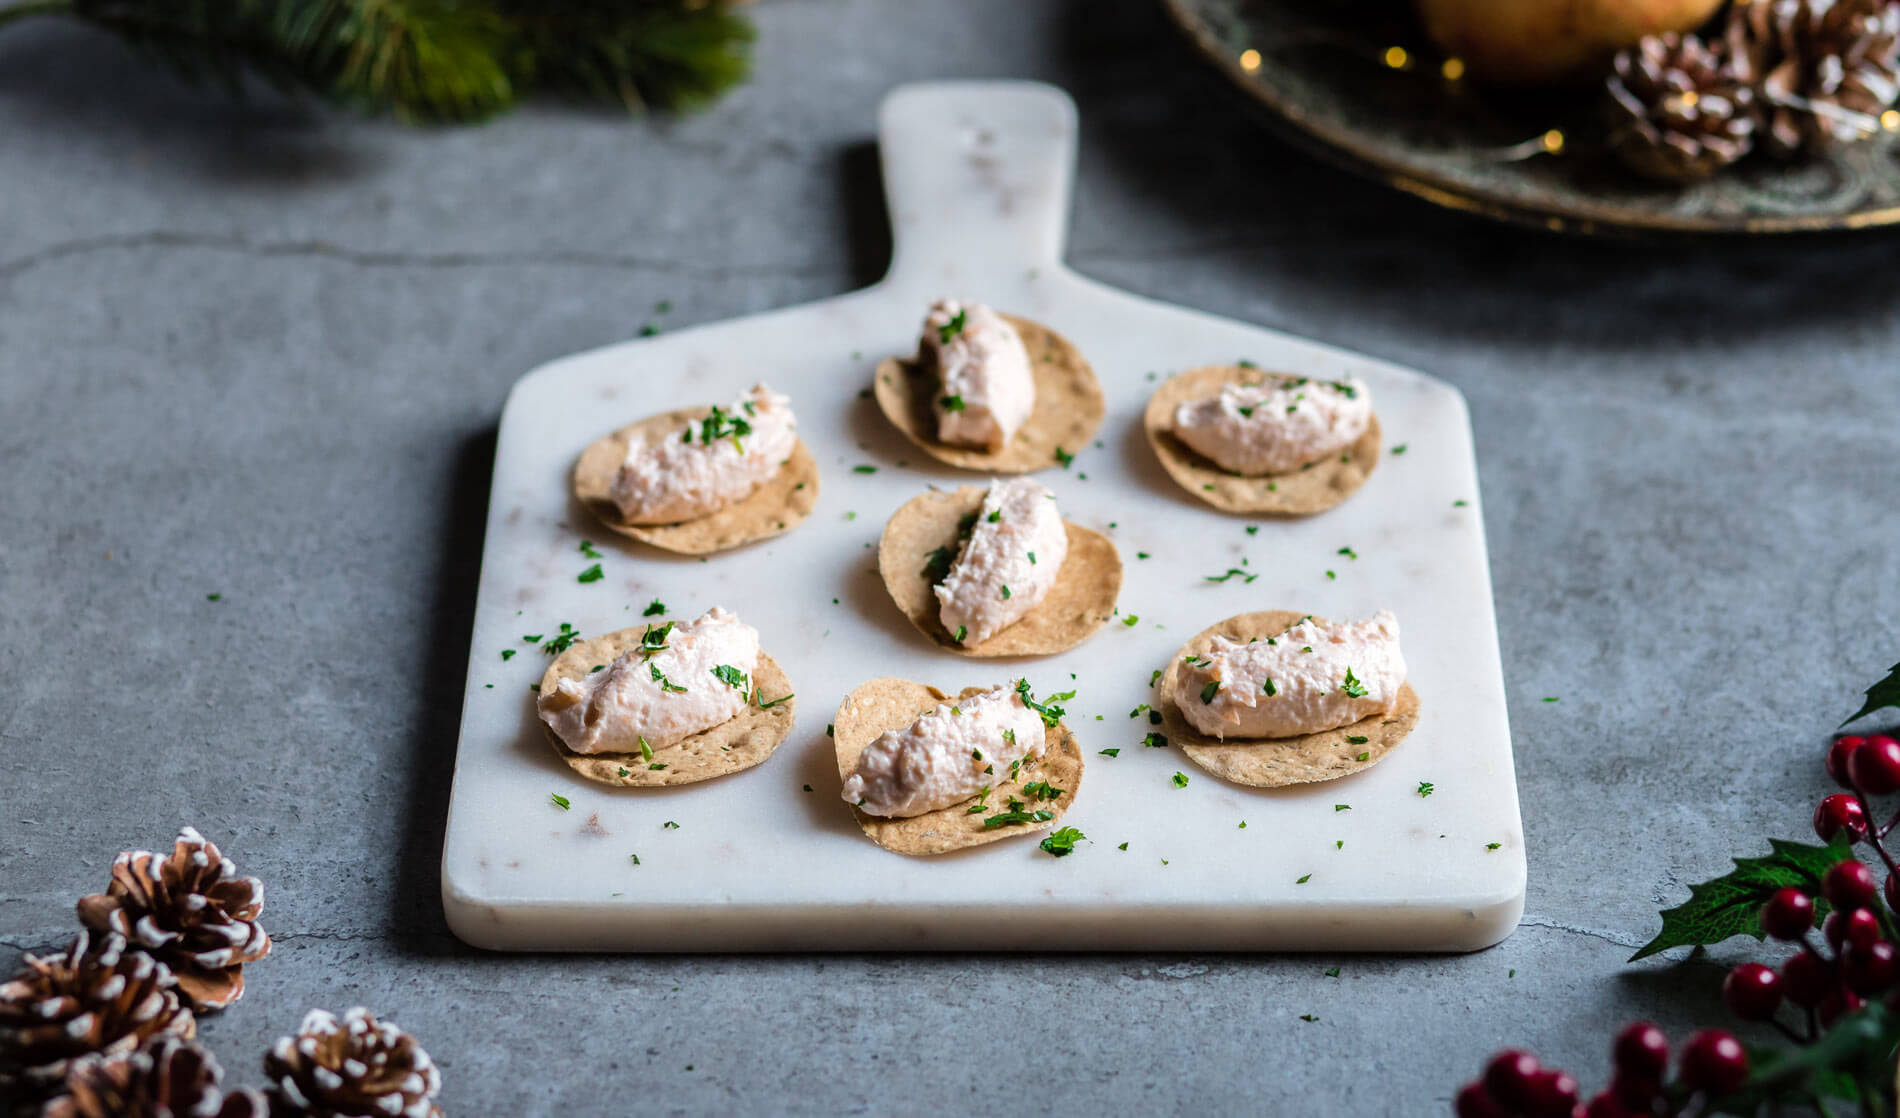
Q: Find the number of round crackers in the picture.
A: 7